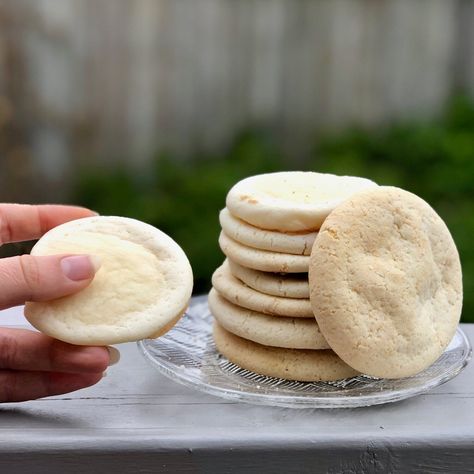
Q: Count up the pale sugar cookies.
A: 9